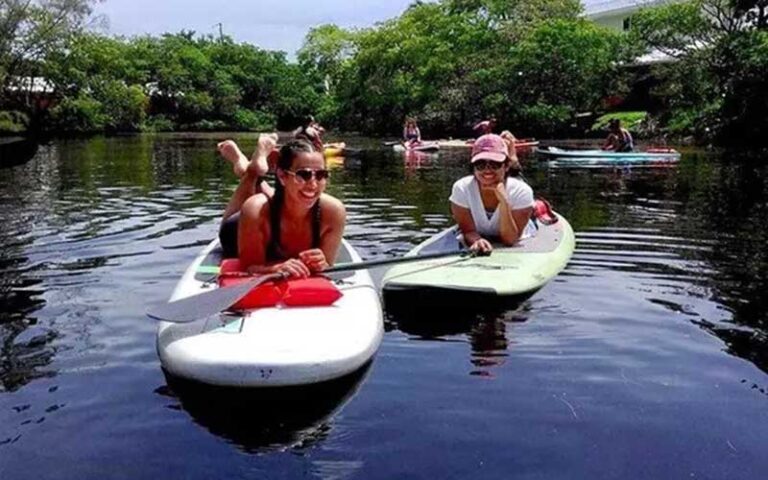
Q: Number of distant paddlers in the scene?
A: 4